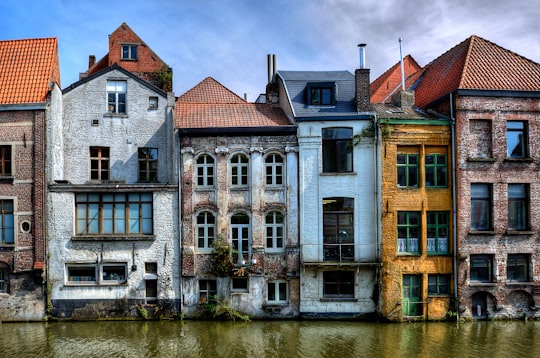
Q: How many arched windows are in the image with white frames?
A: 6